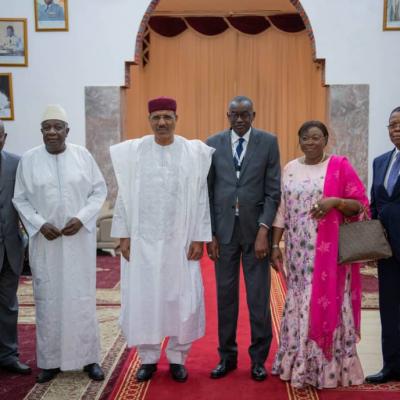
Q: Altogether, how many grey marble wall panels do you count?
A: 2